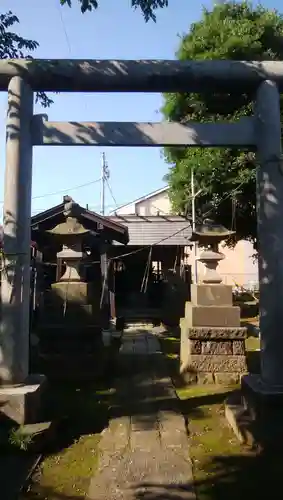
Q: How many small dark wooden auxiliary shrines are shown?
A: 1